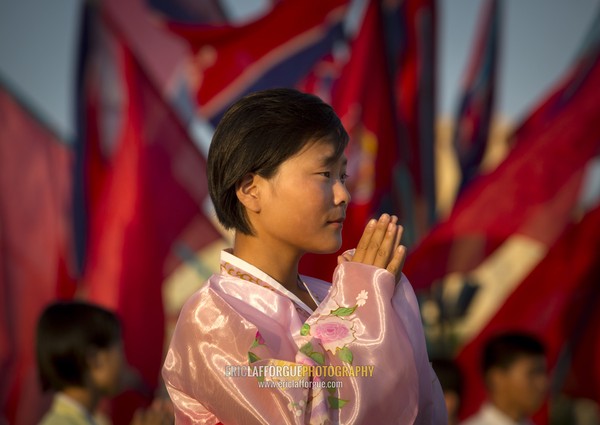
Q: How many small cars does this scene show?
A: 0